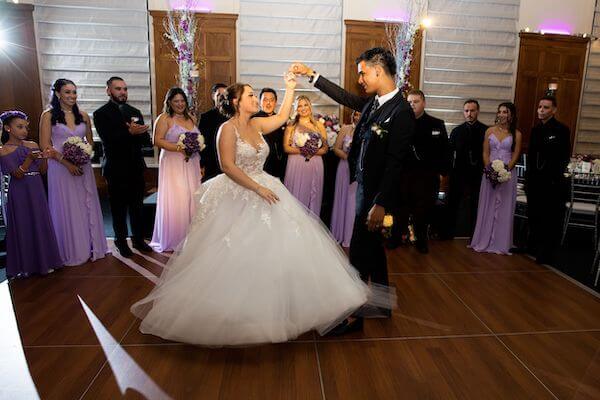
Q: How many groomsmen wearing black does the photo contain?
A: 6